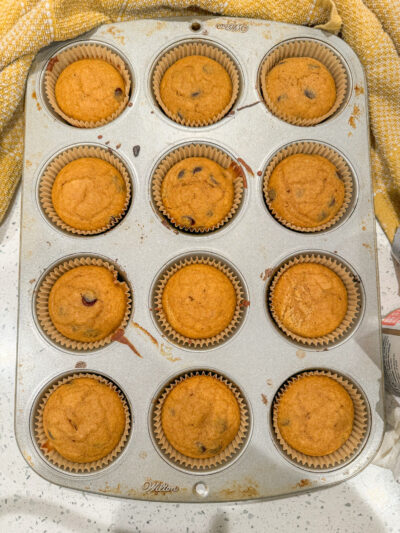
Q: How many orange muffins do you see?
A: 12